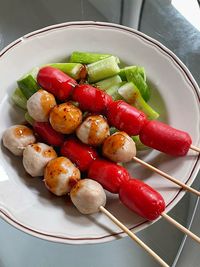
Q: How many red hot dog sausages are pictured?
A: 8